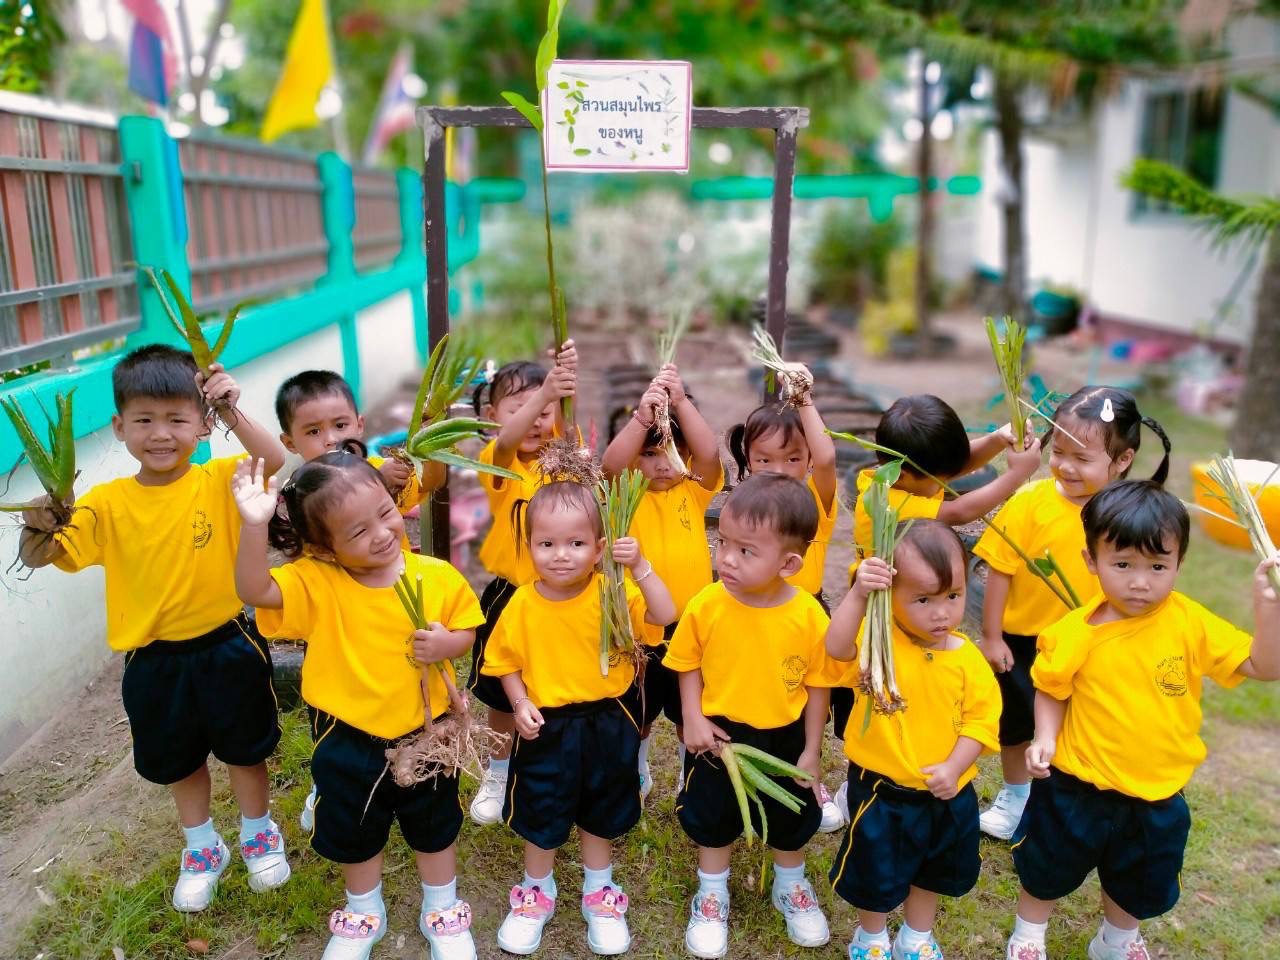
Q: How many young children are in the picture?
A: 12